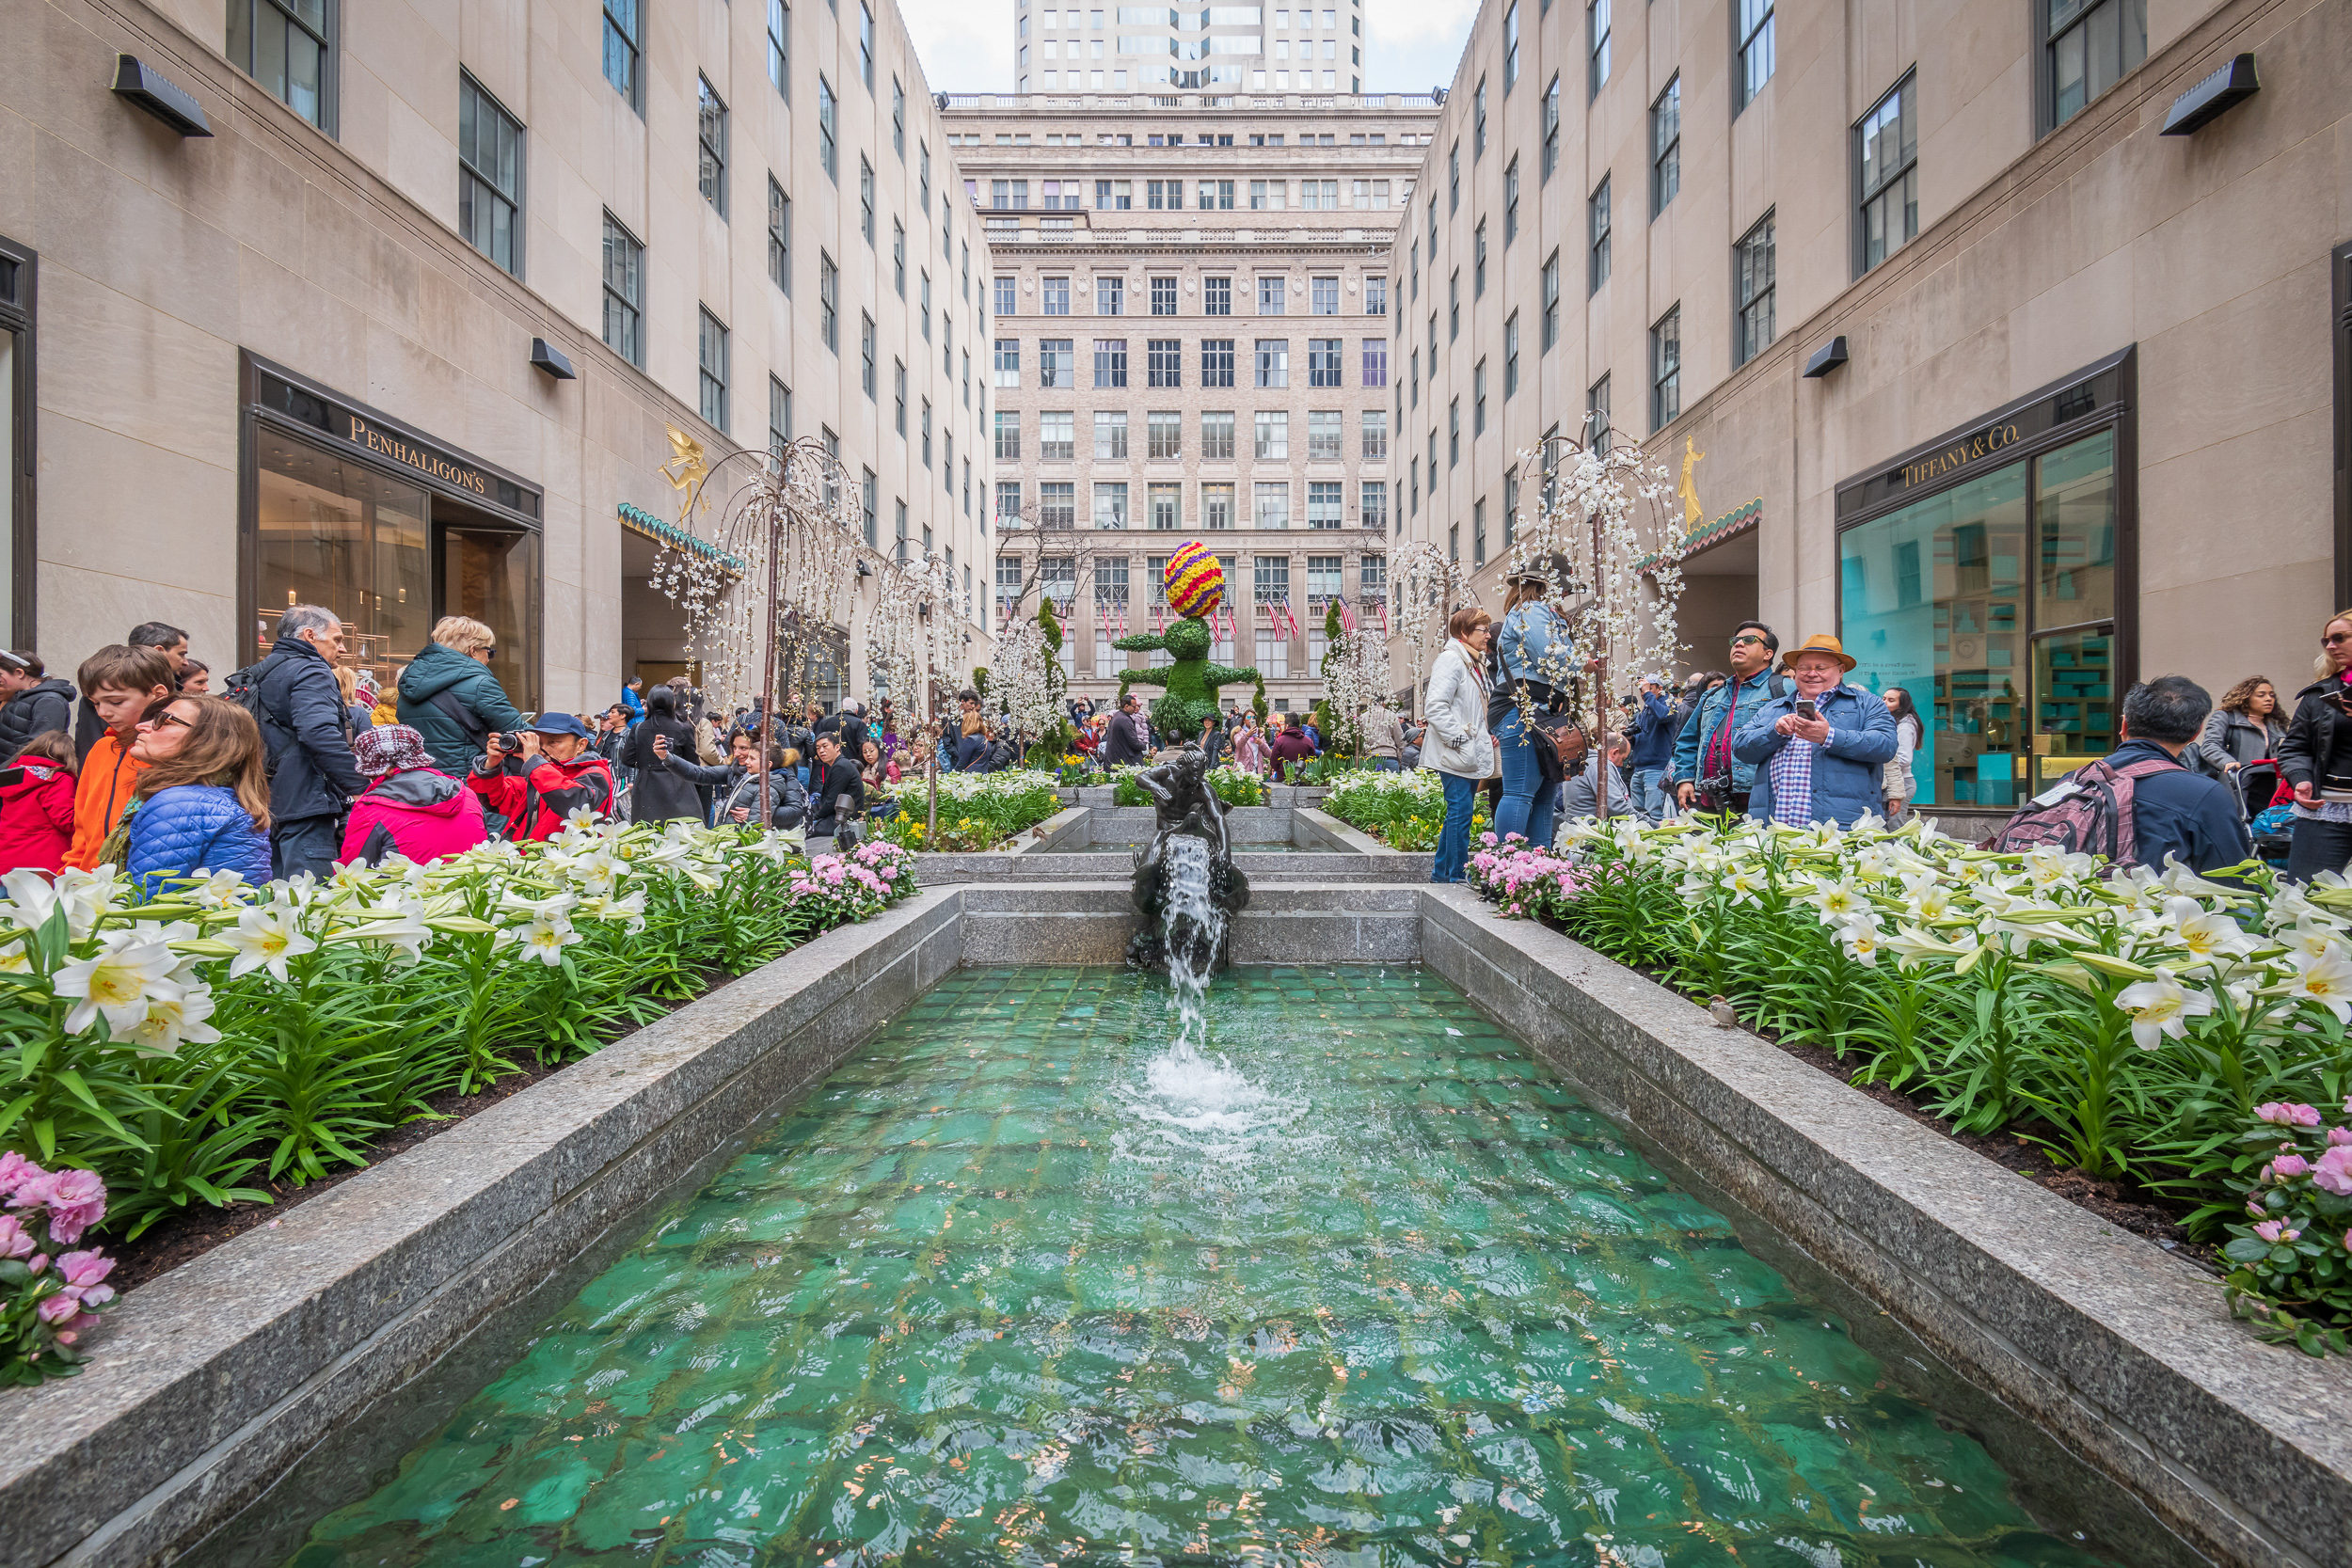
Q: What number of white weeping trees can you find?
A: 6